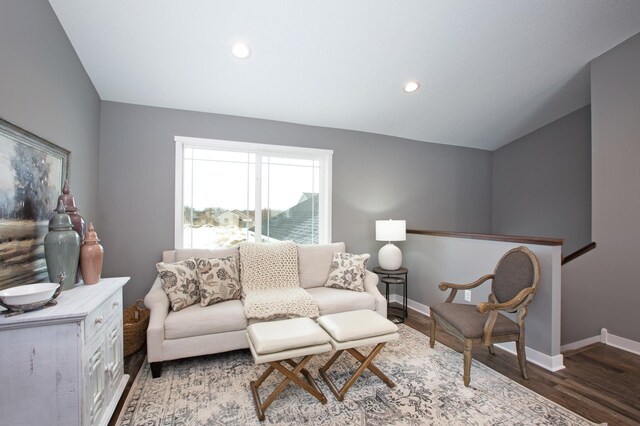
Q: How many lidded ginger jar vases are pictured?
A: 3